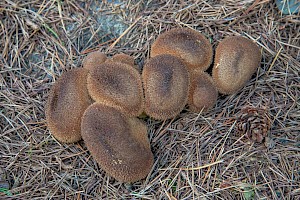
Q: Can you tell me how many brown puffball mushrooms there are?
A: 9